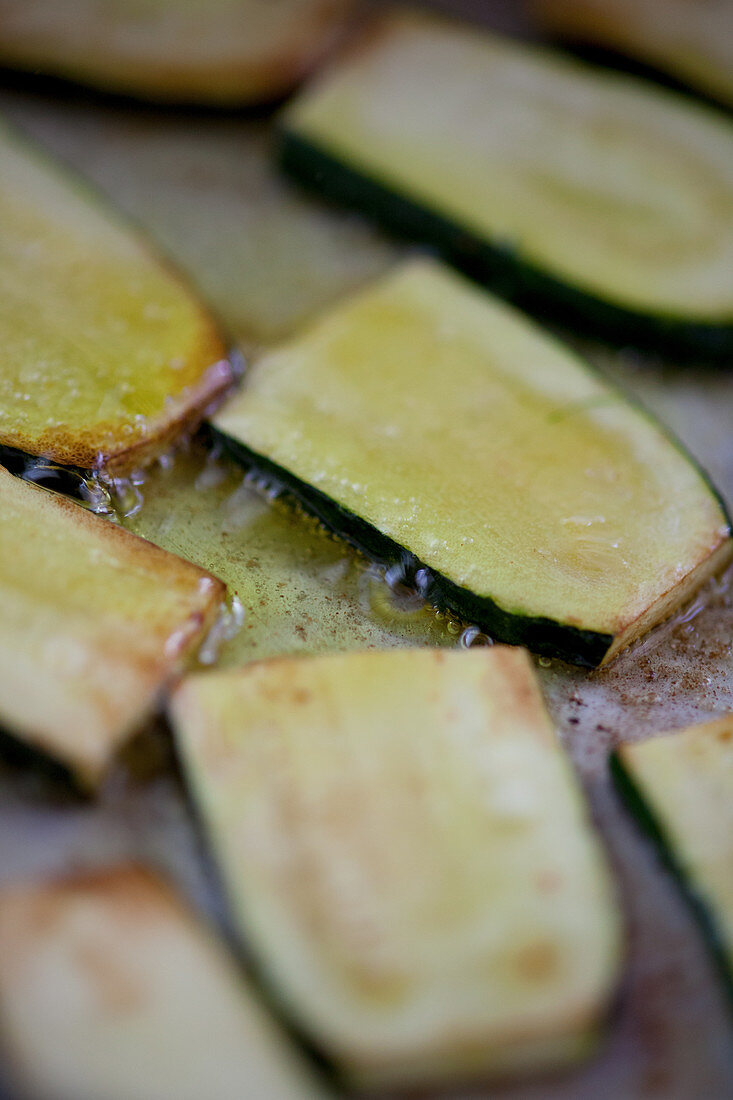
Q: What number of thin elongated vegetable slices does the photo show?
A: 9